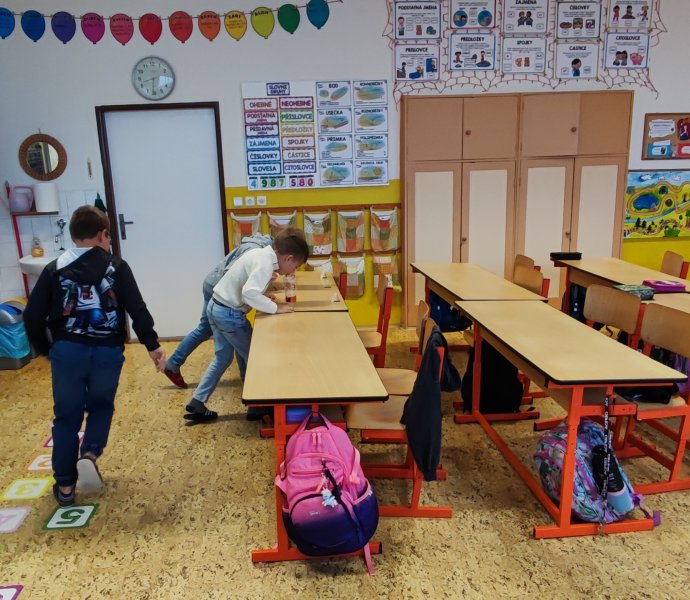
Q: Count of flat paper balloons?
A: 12